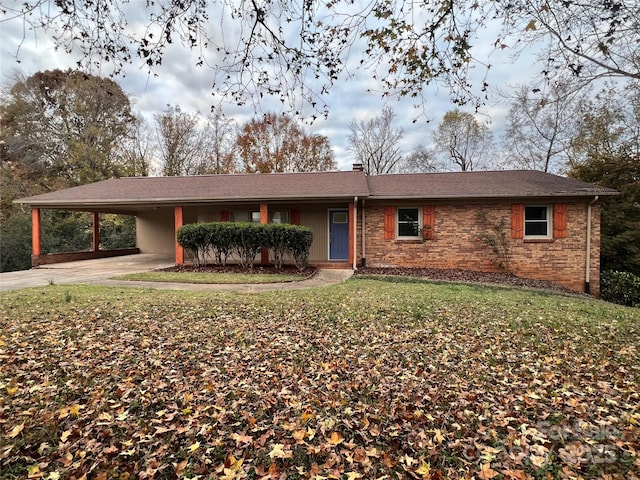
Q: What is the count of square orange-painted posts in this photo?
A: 5